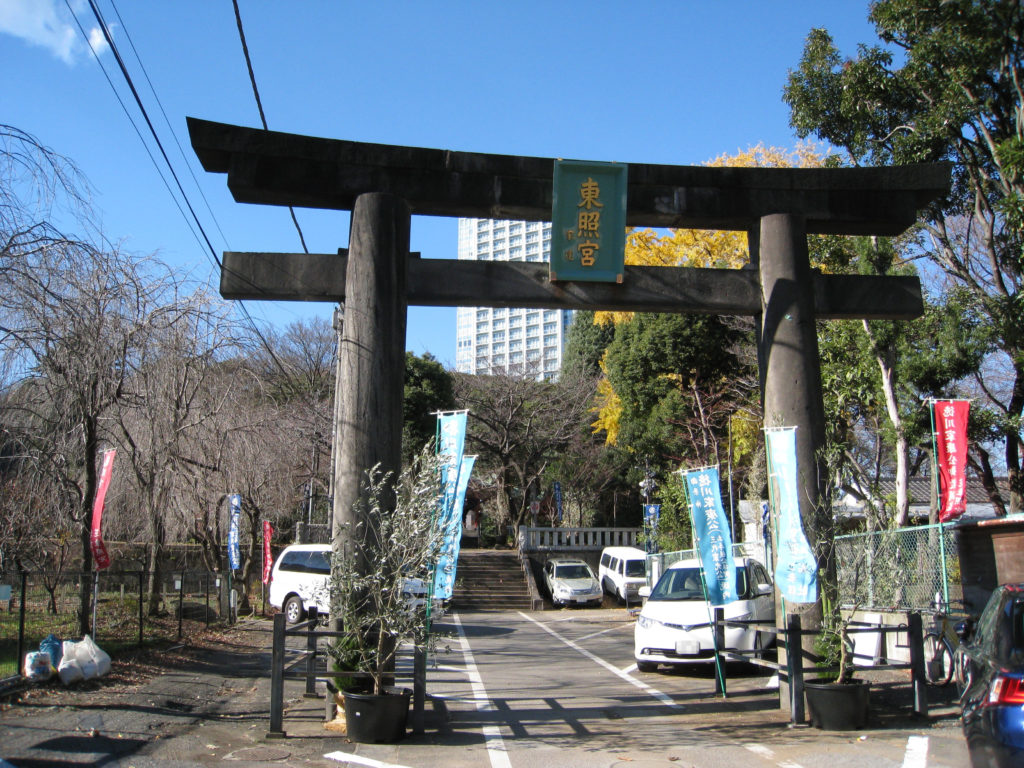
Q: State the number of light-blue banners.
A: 4